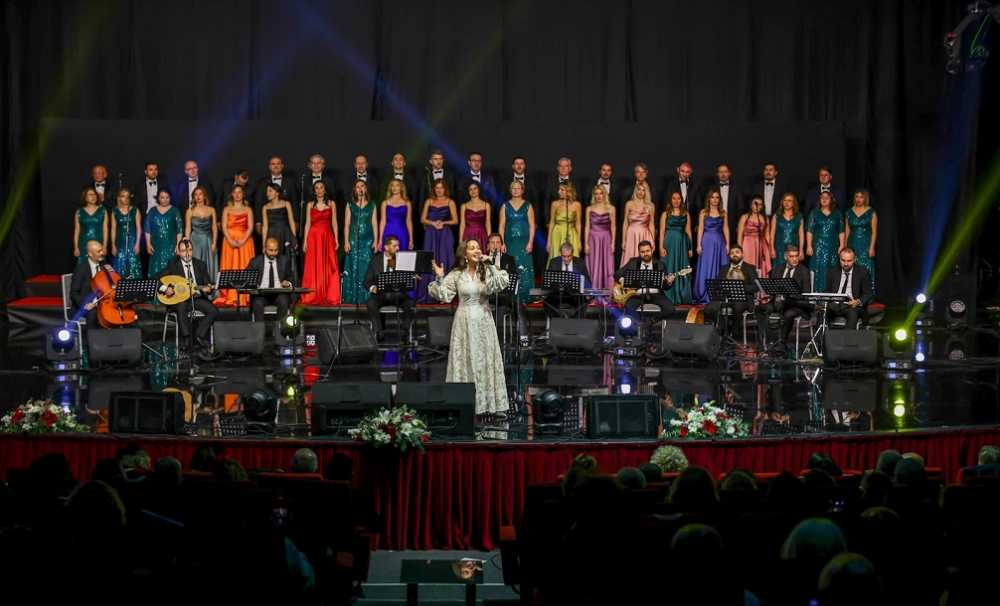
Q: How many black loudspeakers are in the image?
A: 11